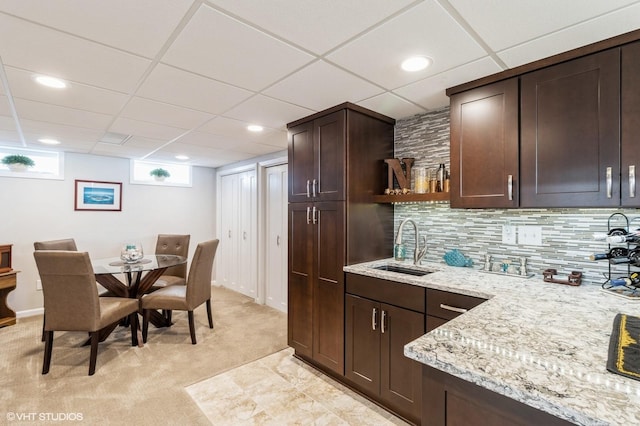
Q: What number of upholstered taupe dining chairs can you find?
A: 4